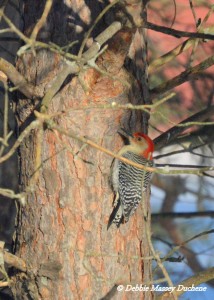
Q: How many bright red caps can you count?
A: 1